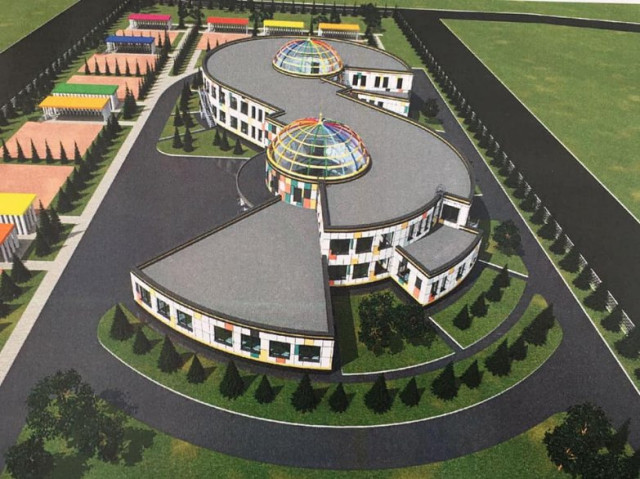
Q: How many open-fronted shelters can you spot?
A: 9